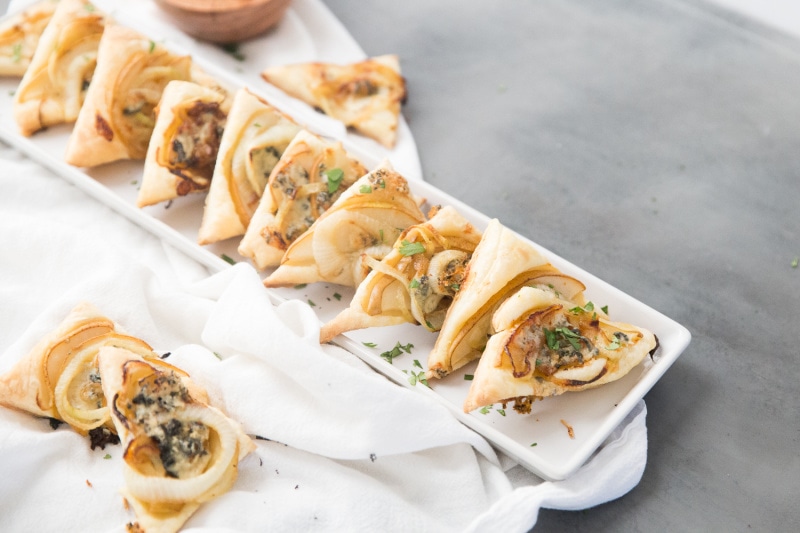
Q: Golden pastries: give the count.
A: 13